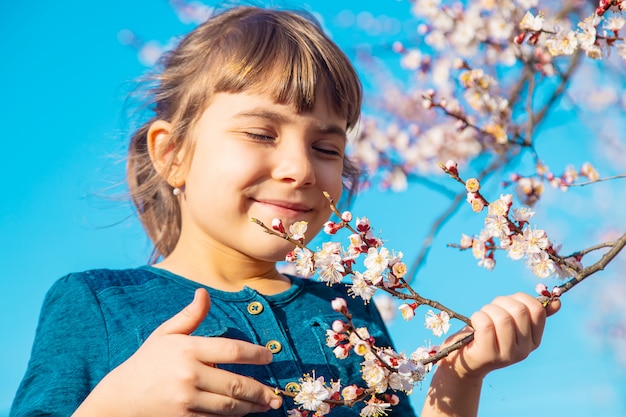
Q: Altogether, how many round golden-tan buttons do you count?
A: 3